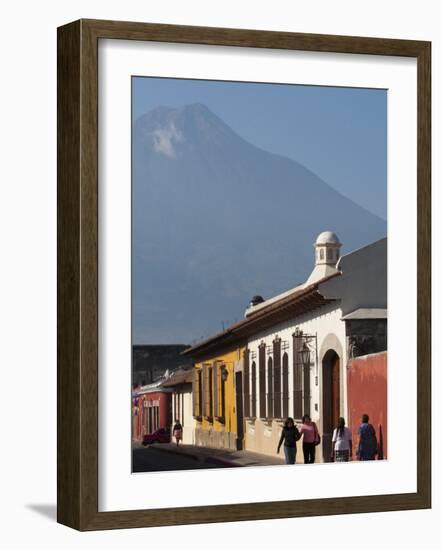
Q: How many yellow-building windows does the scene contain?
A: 3